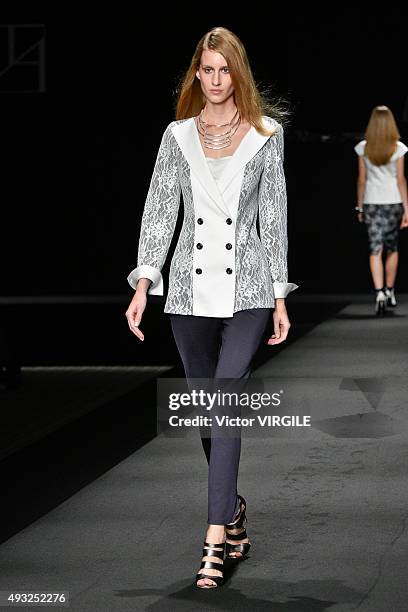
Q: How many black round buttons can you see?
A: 6